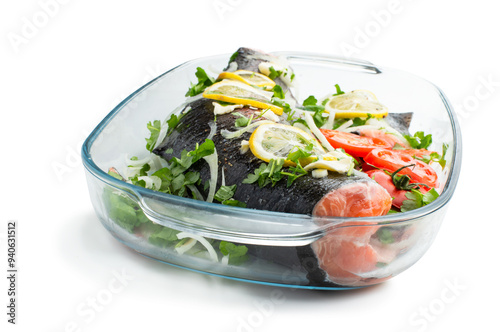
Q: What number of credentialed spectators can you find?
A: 0